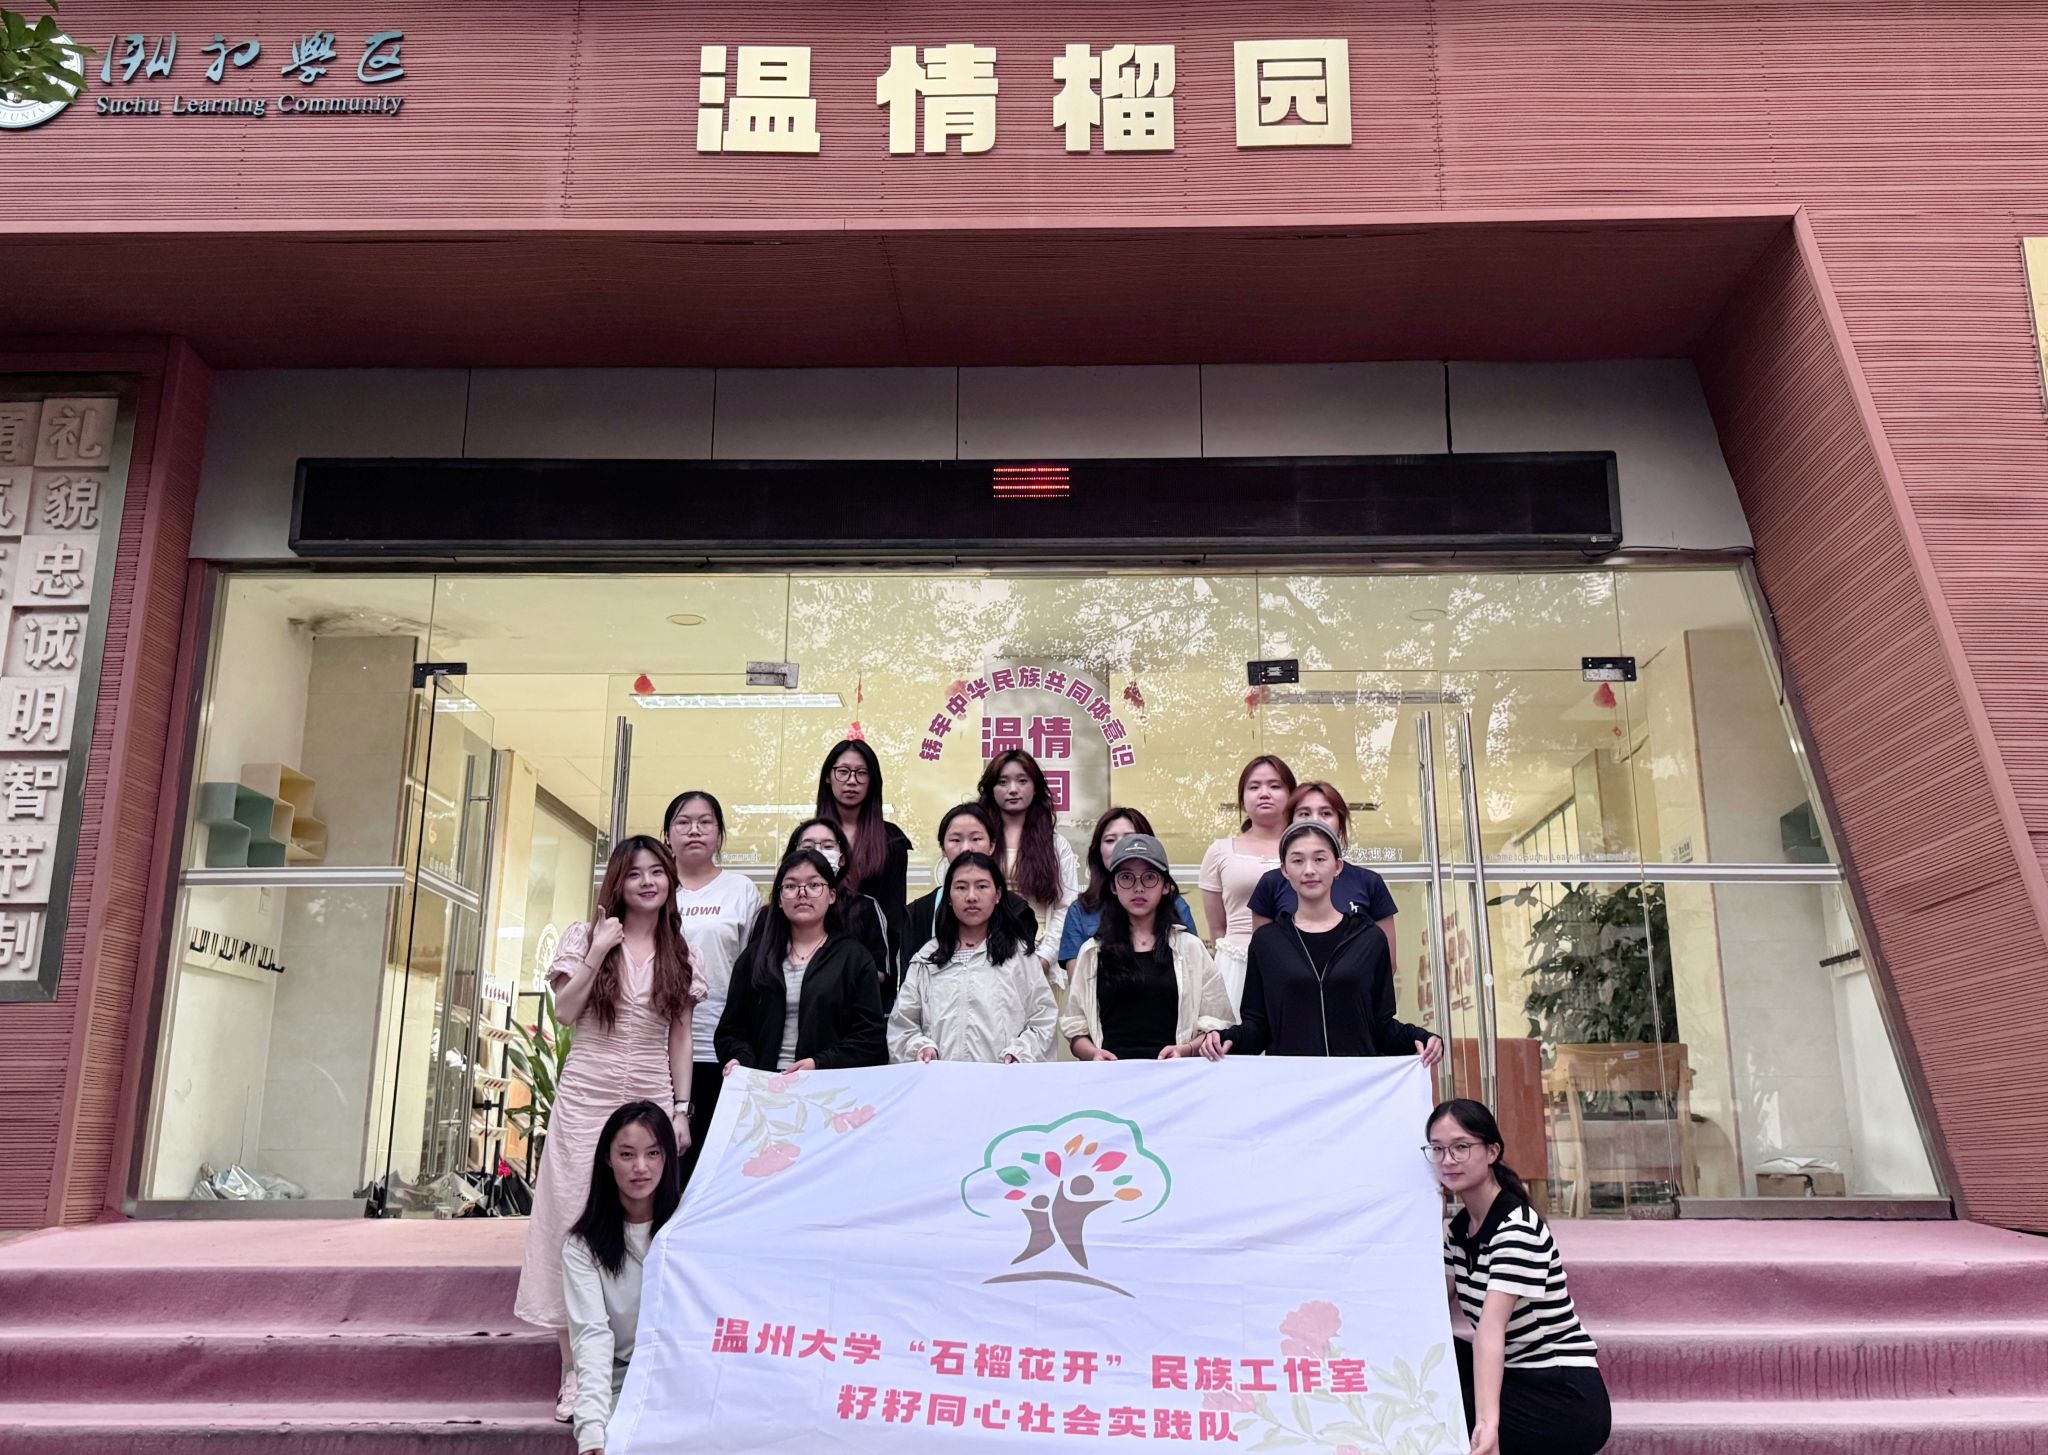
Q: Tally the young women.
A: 15